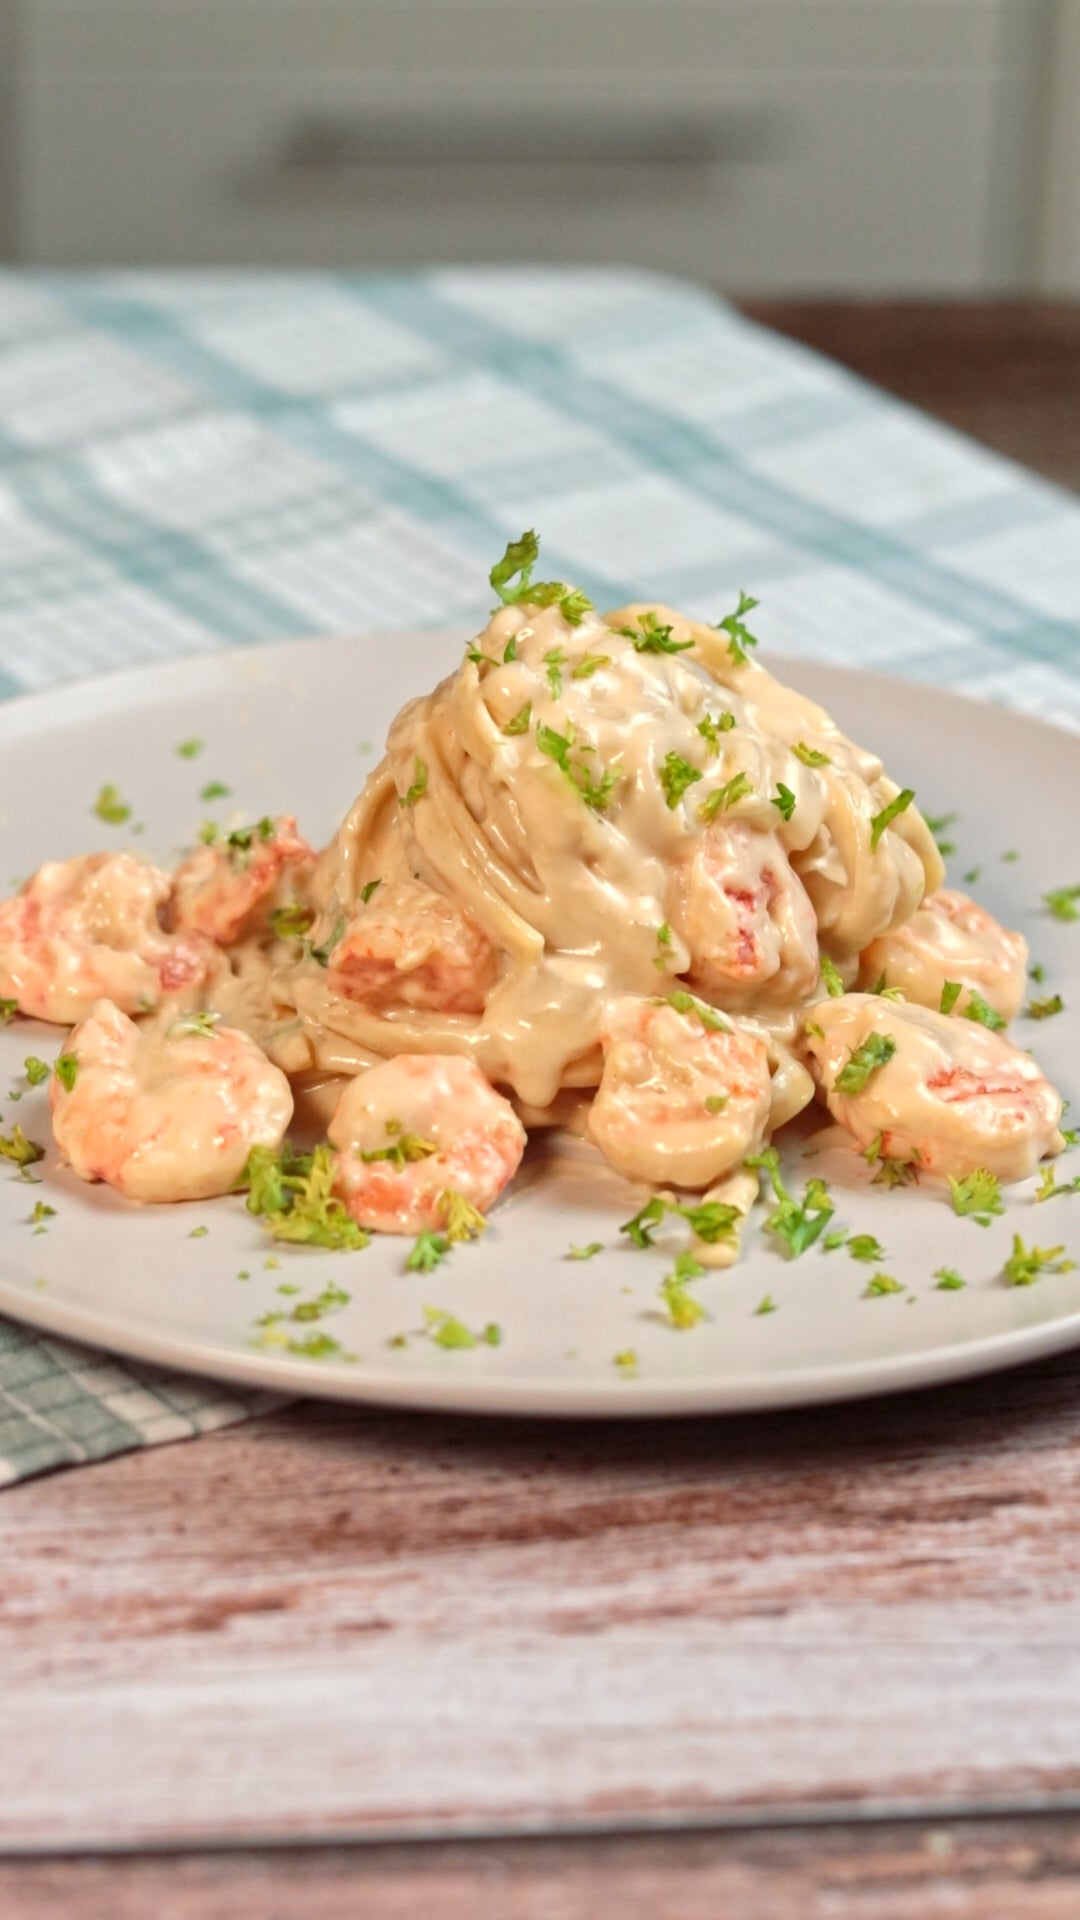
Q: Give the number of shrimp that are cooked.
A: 9